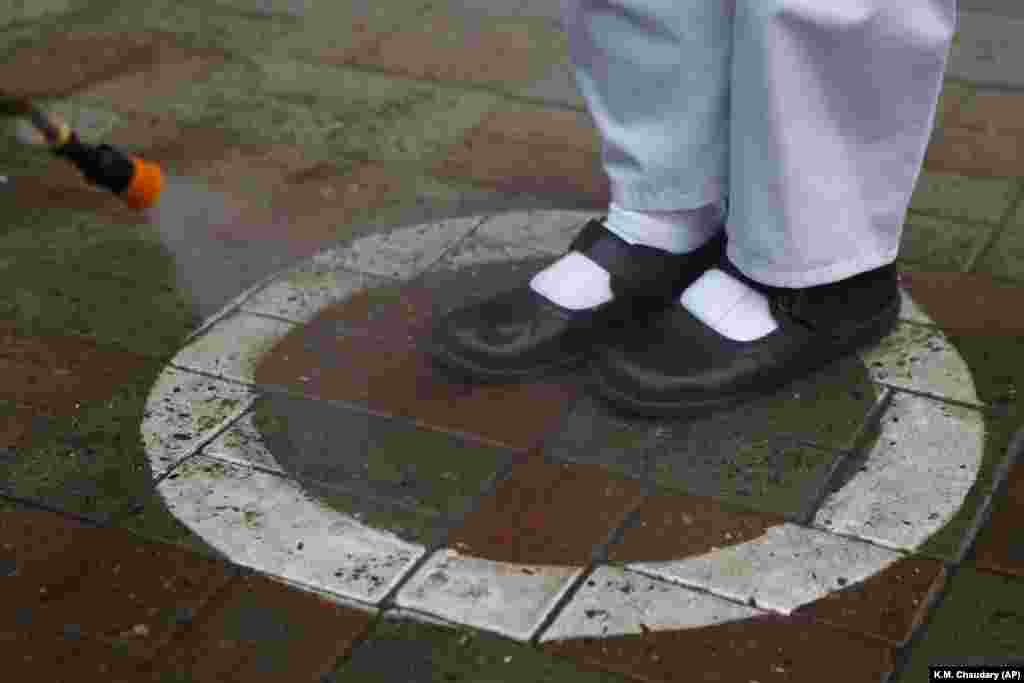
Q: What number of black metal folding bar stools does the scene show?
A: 0